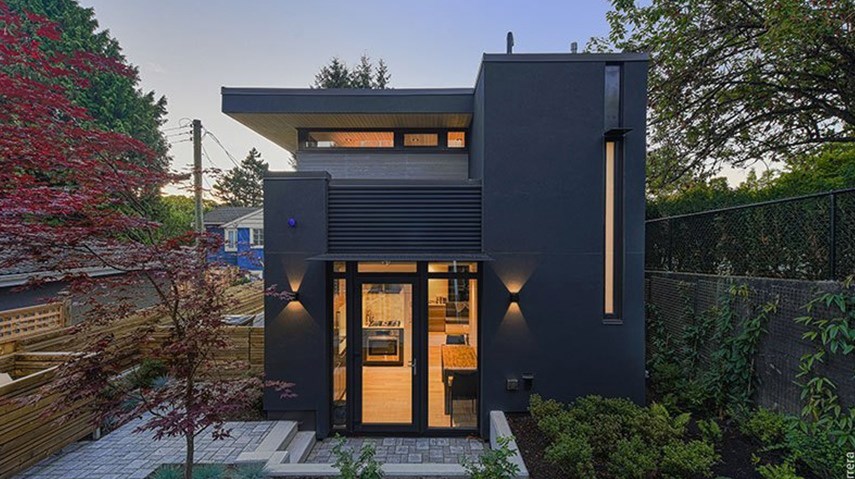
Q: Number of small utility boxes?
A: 2